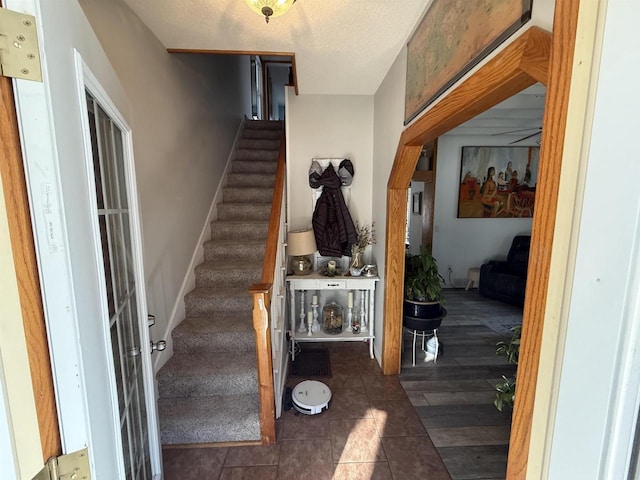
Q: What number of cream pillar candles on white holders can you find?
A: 3